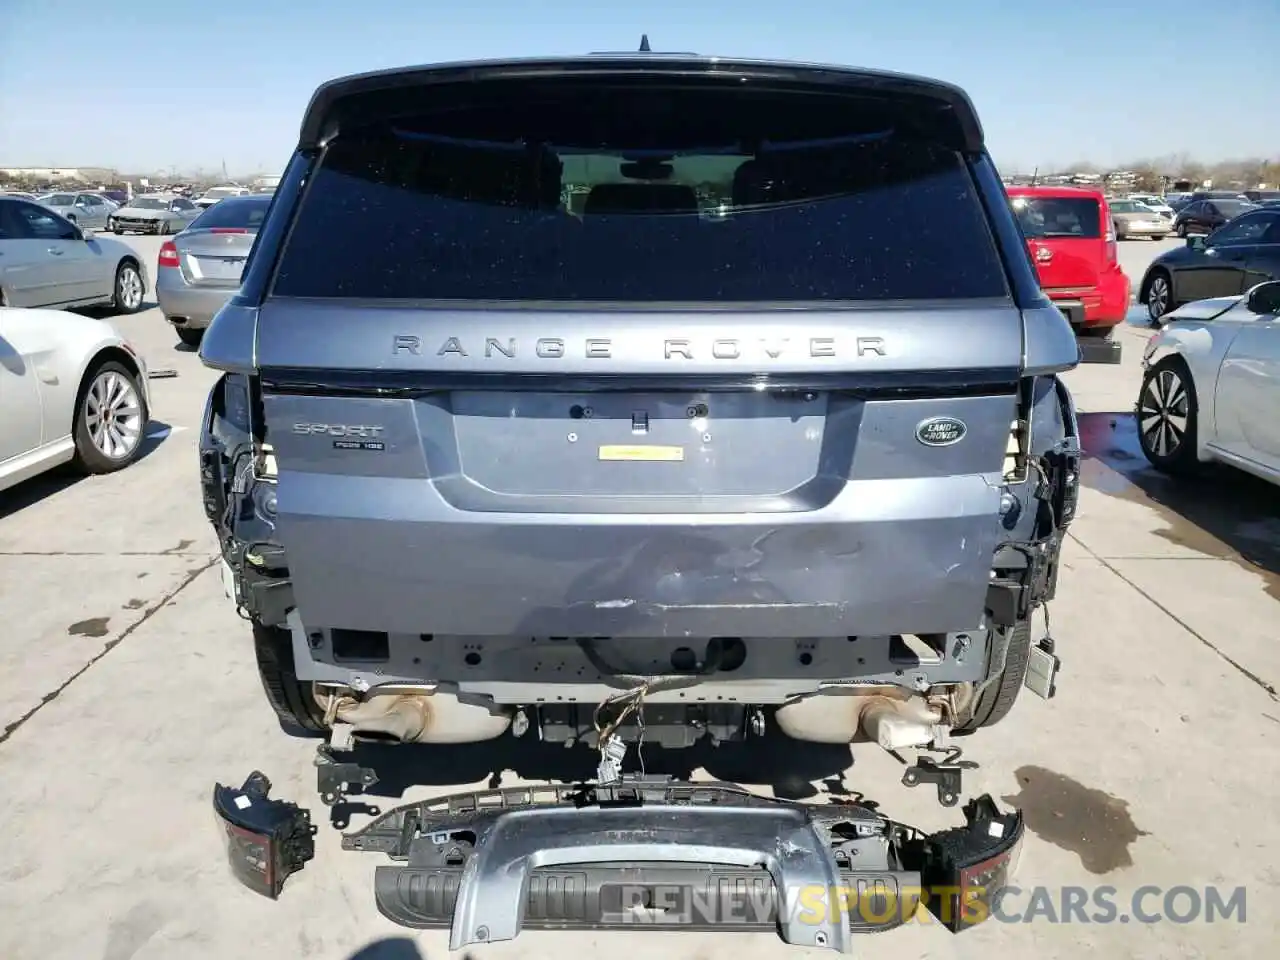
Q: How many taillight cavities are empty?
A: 2